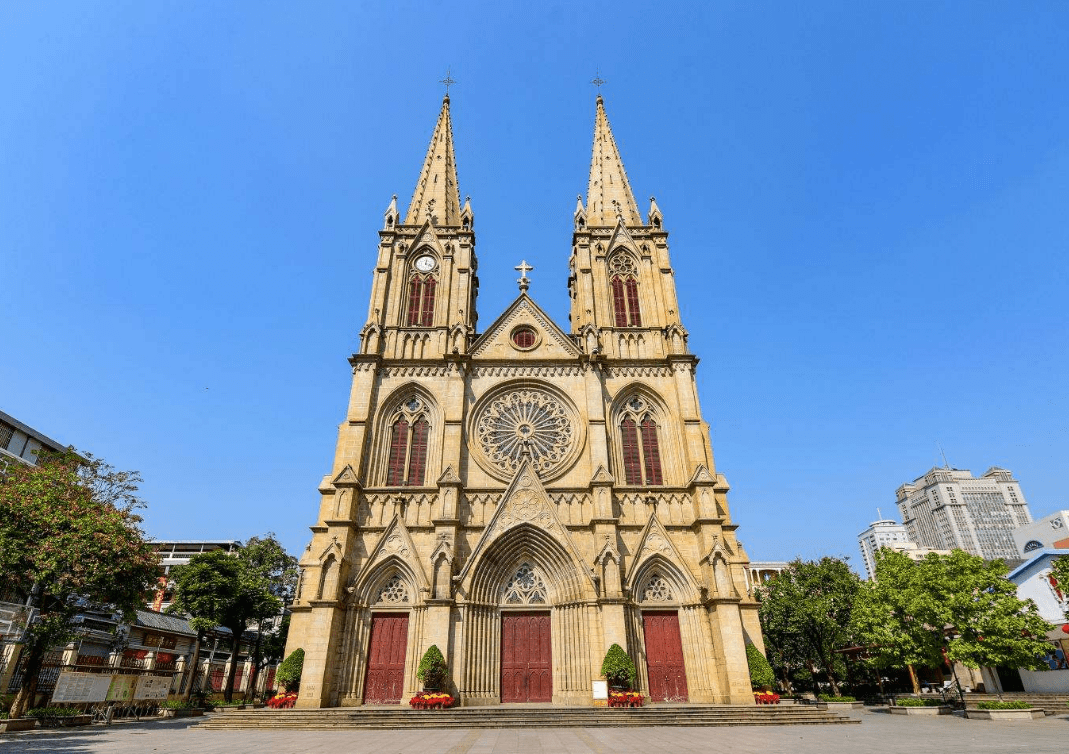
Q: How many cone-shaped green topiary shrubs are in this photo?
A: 4